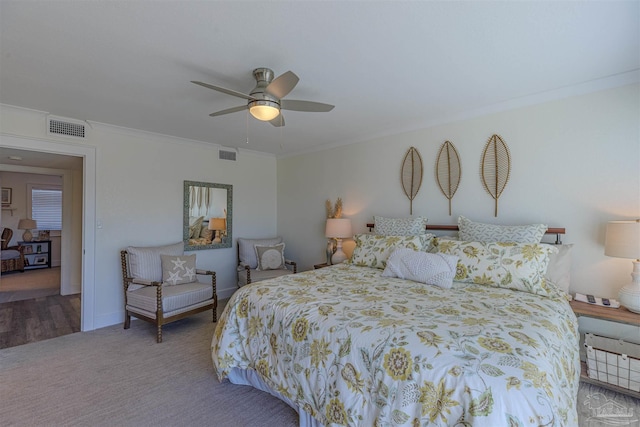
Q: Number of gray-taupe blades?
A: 5